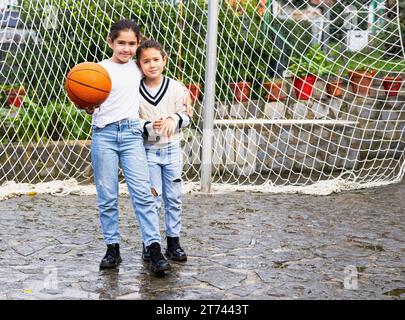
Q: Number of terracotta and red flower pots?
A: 8